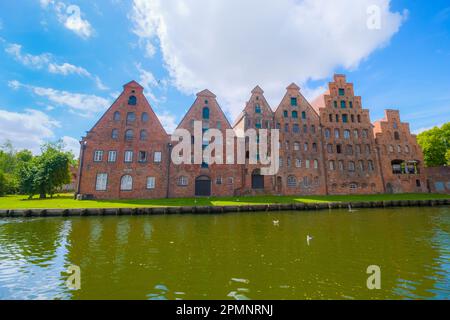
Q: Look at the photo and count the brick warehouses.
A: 6